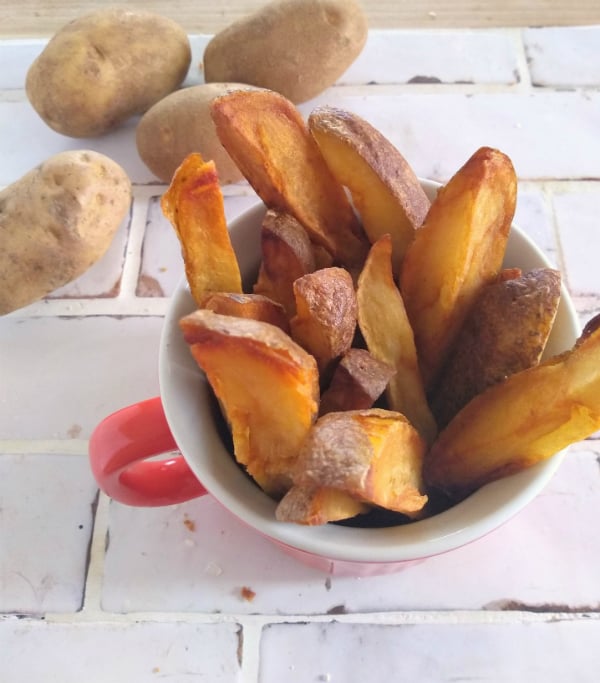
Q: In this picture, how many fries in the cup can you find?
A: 14